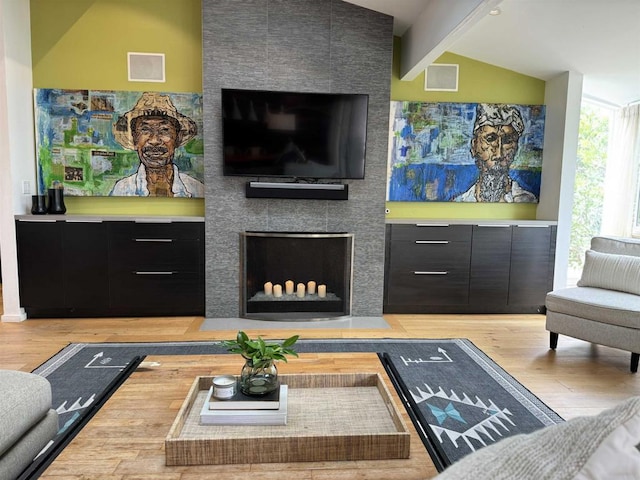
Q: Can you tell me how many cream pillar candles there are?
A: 6